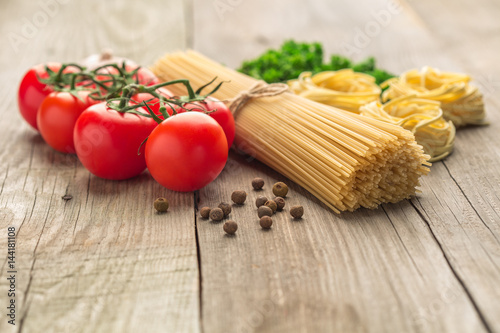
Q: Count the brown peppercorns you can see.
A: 14